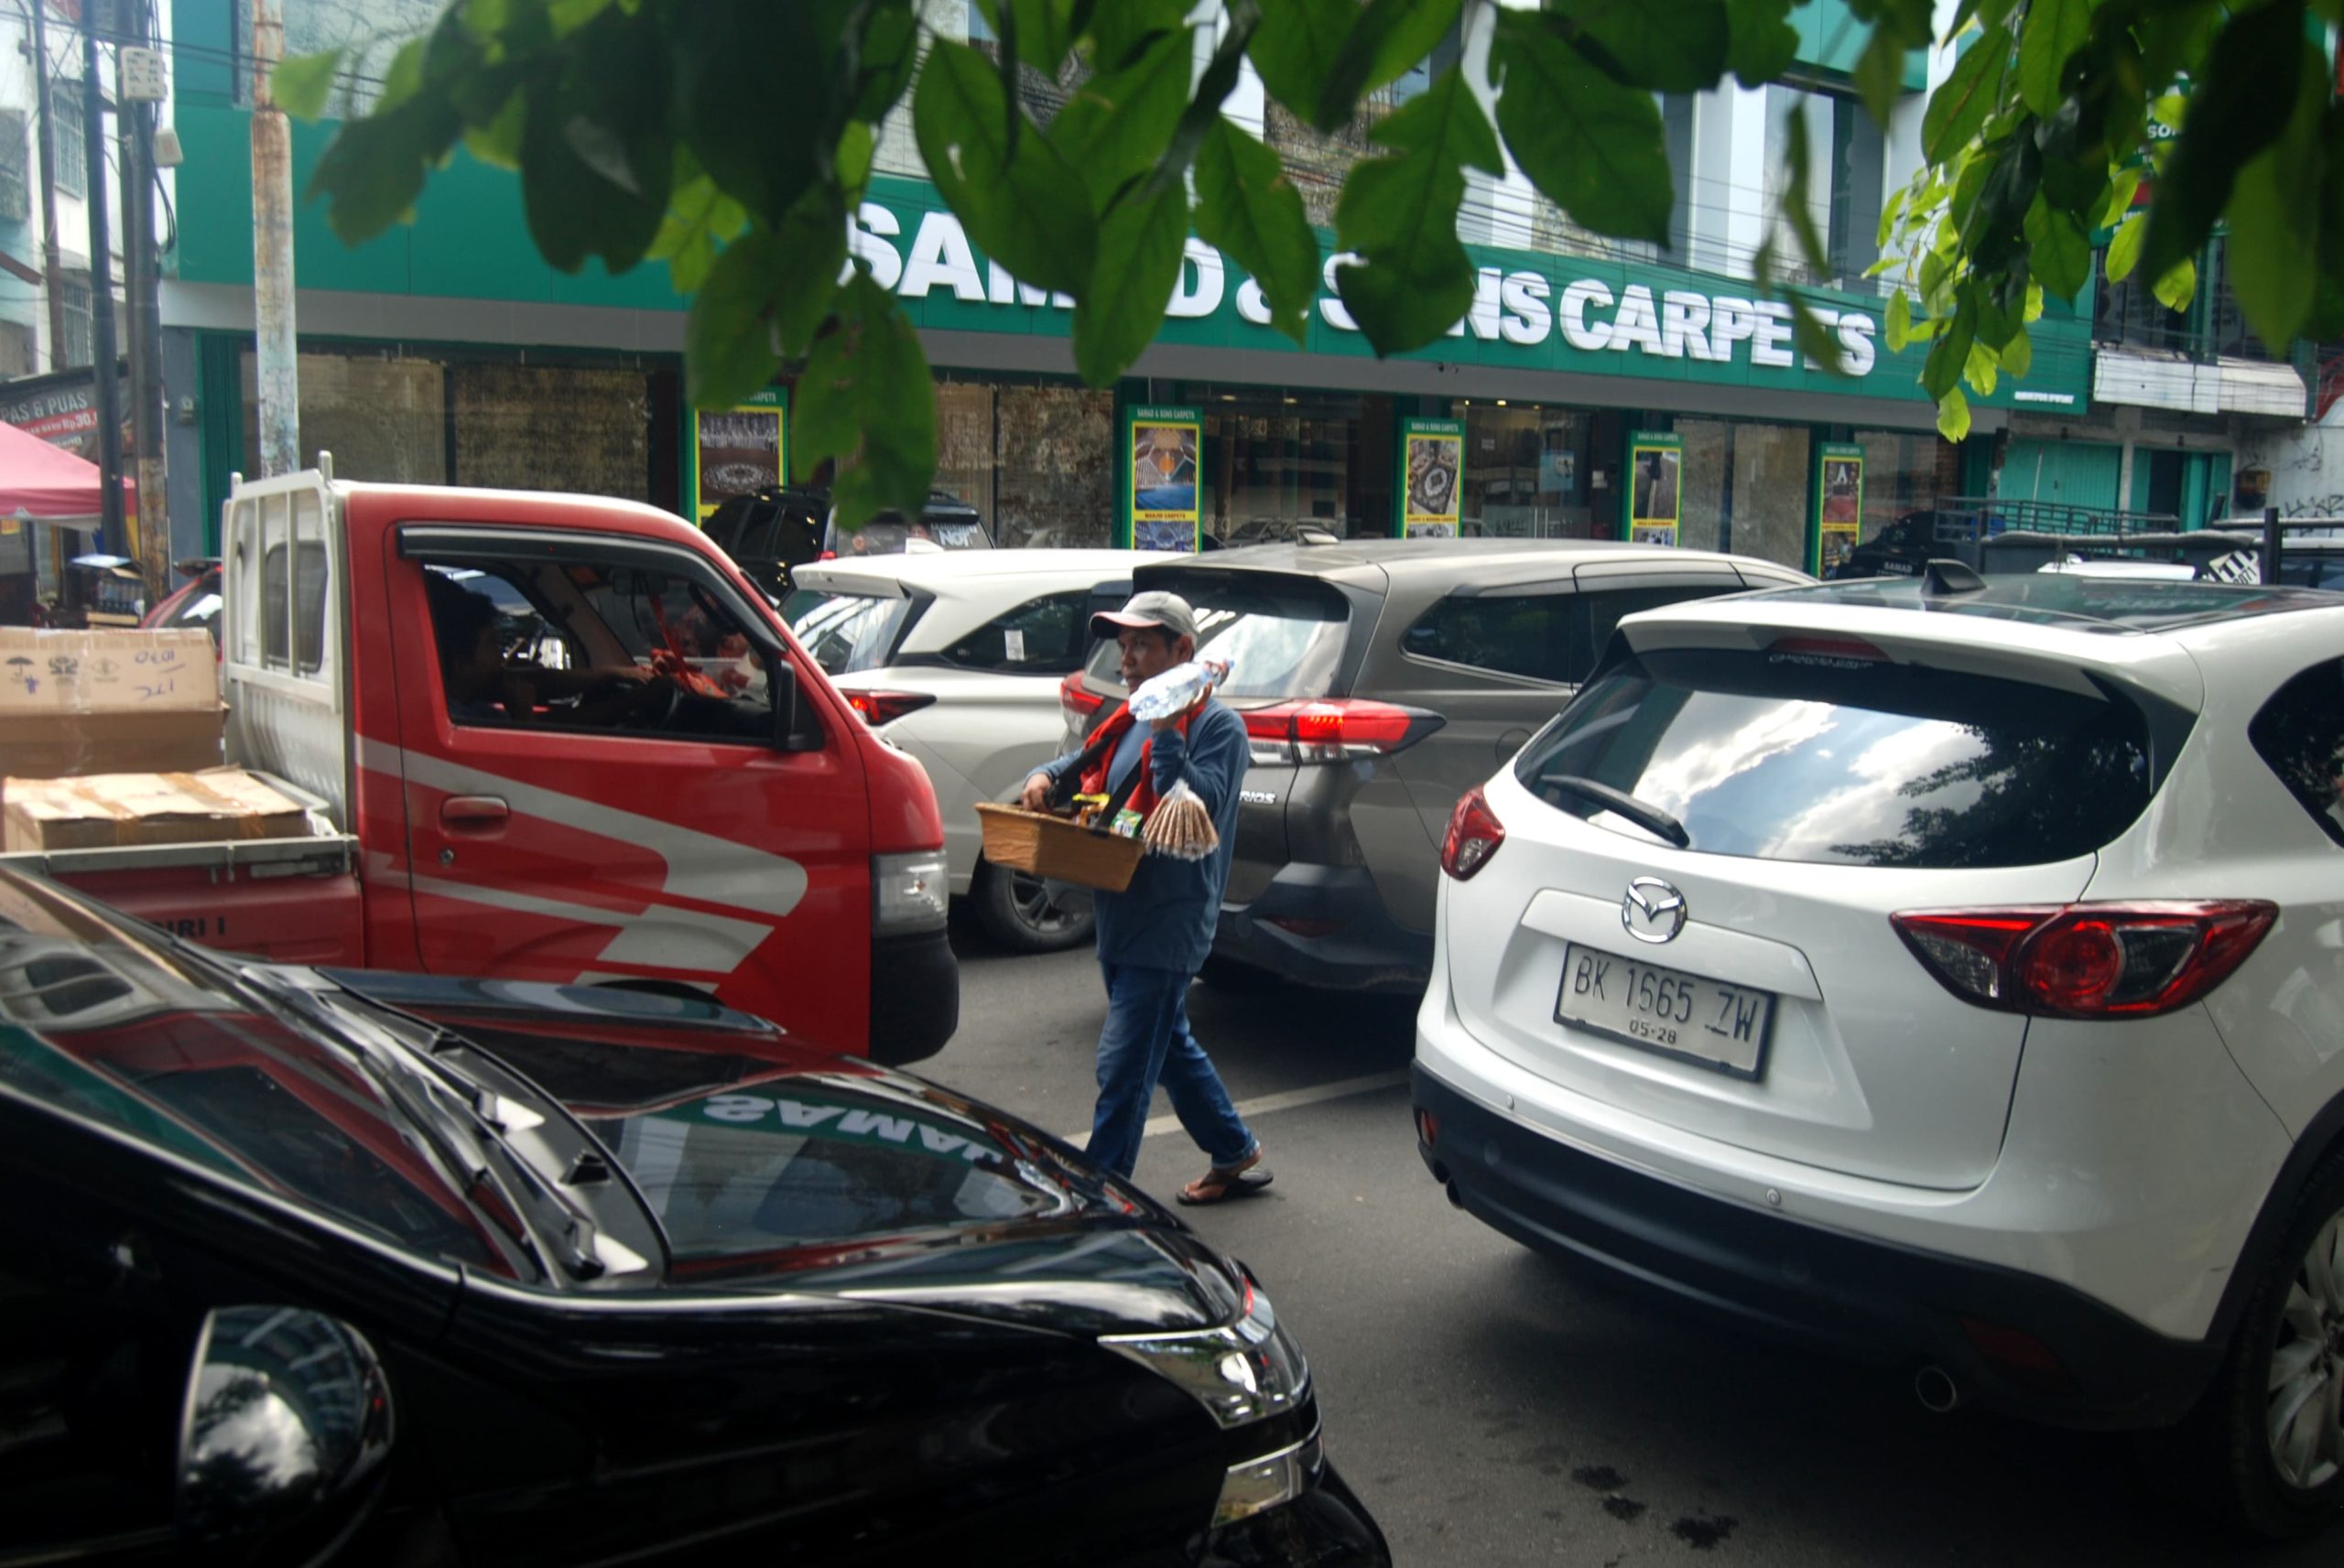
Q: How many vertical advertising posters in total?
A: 5